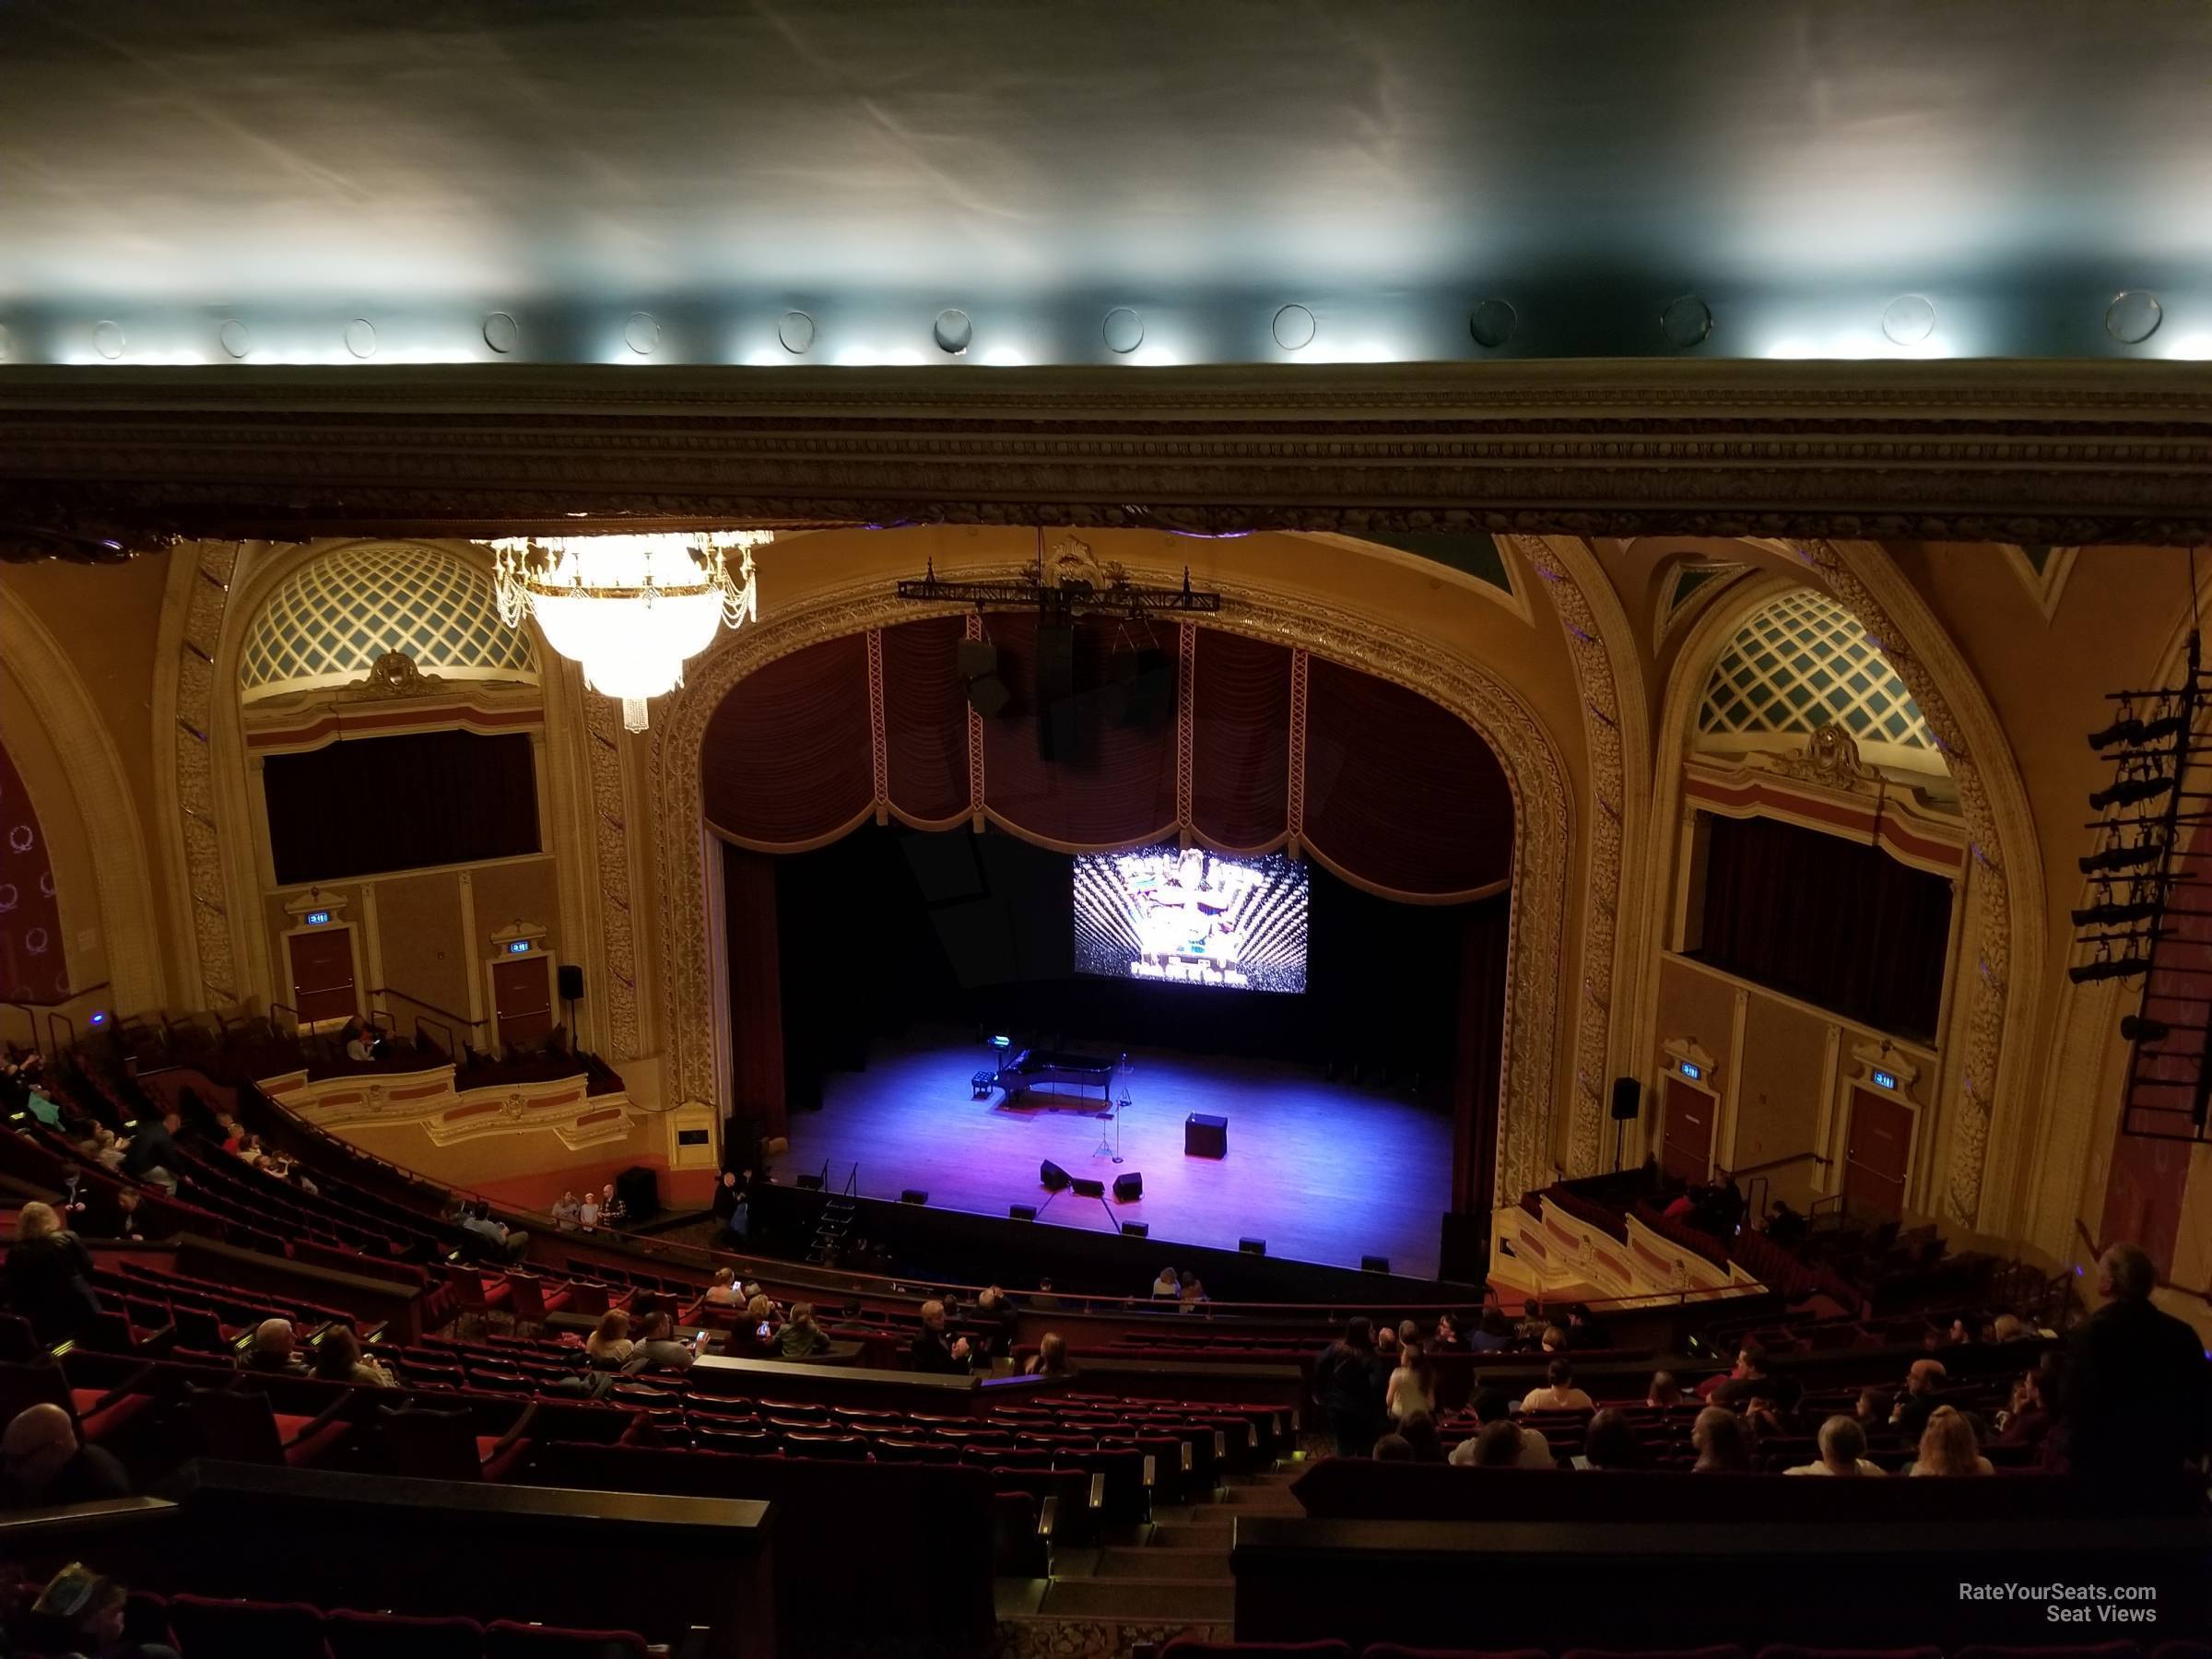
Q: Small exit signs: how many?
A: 4